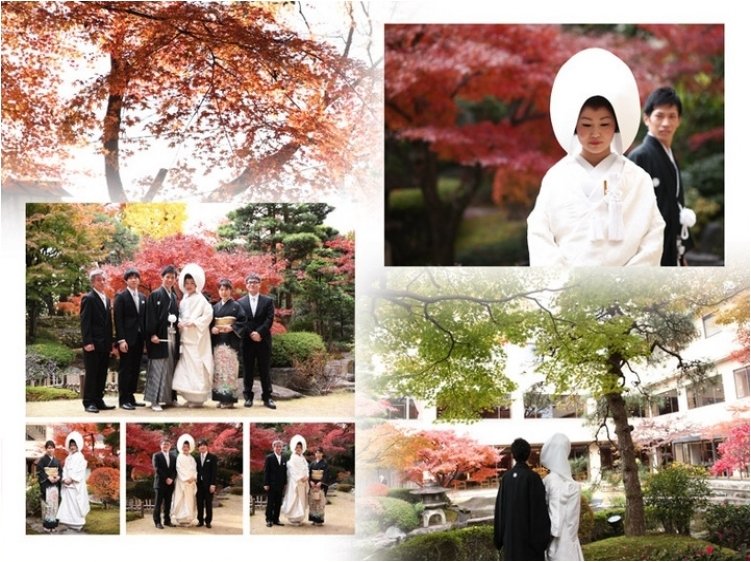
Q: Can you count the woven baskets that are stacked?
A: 0